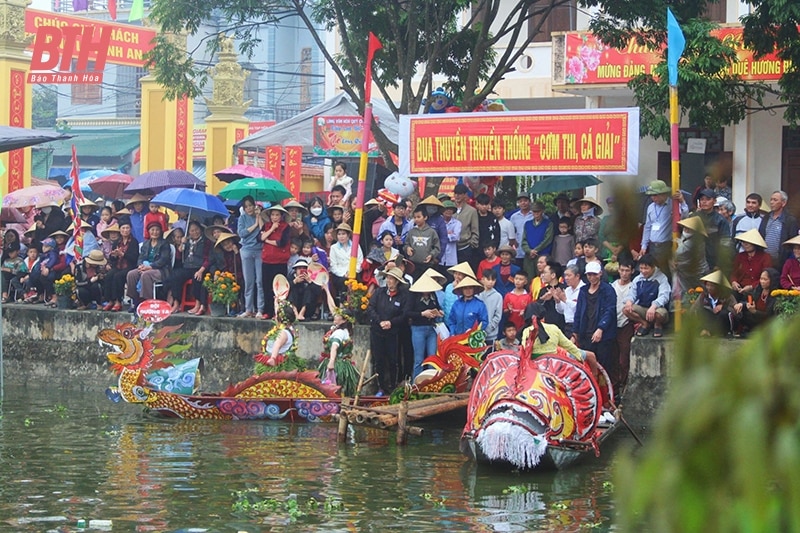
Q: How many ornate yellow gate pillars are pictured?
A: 3